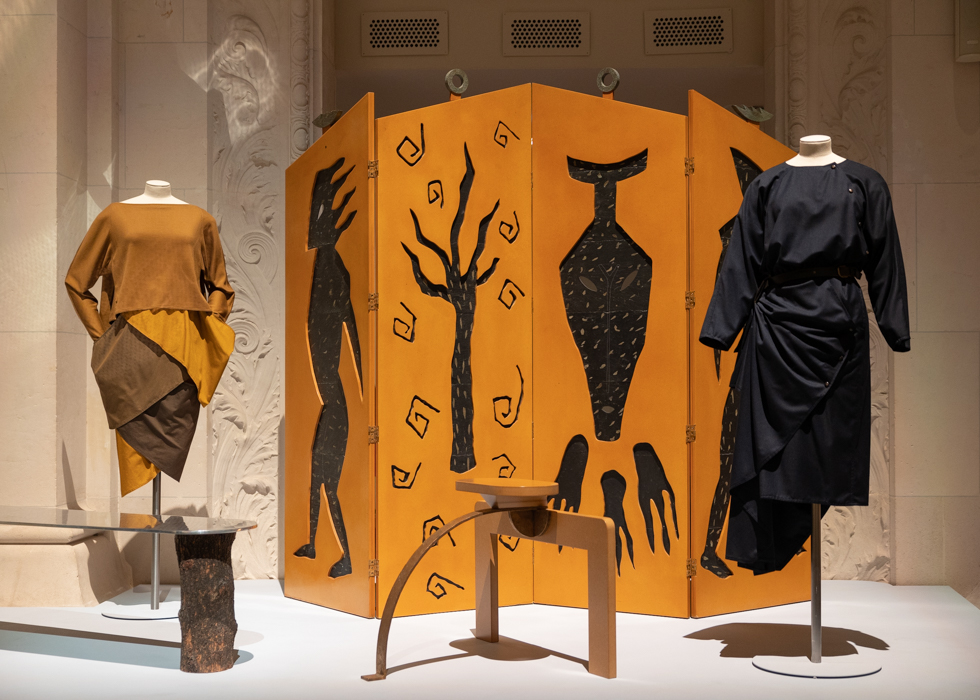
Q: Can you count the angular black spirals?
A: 13